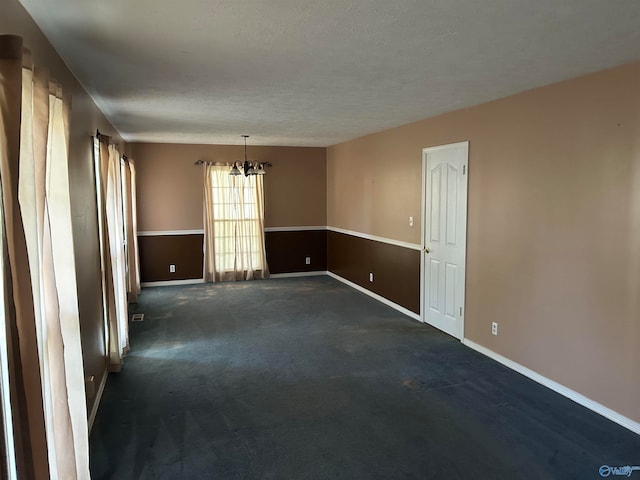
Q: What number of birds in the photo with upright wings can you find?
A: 0